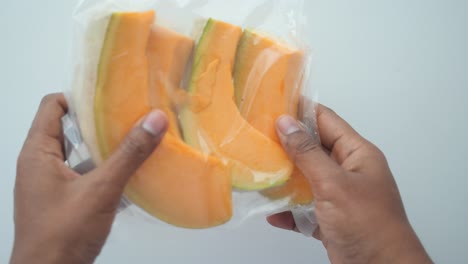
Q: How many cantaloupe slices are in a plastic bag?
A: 4